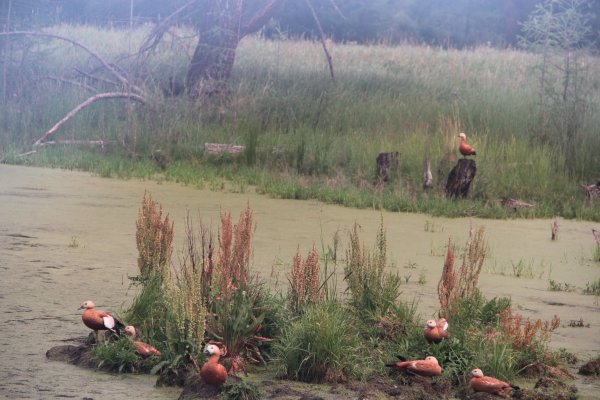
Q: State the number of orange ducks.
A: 7